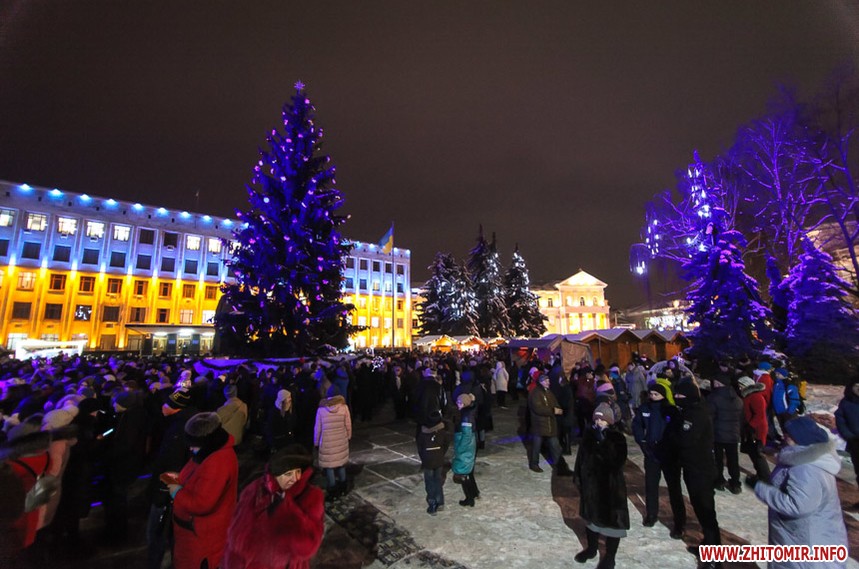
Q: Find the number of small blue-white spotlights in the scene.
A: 14